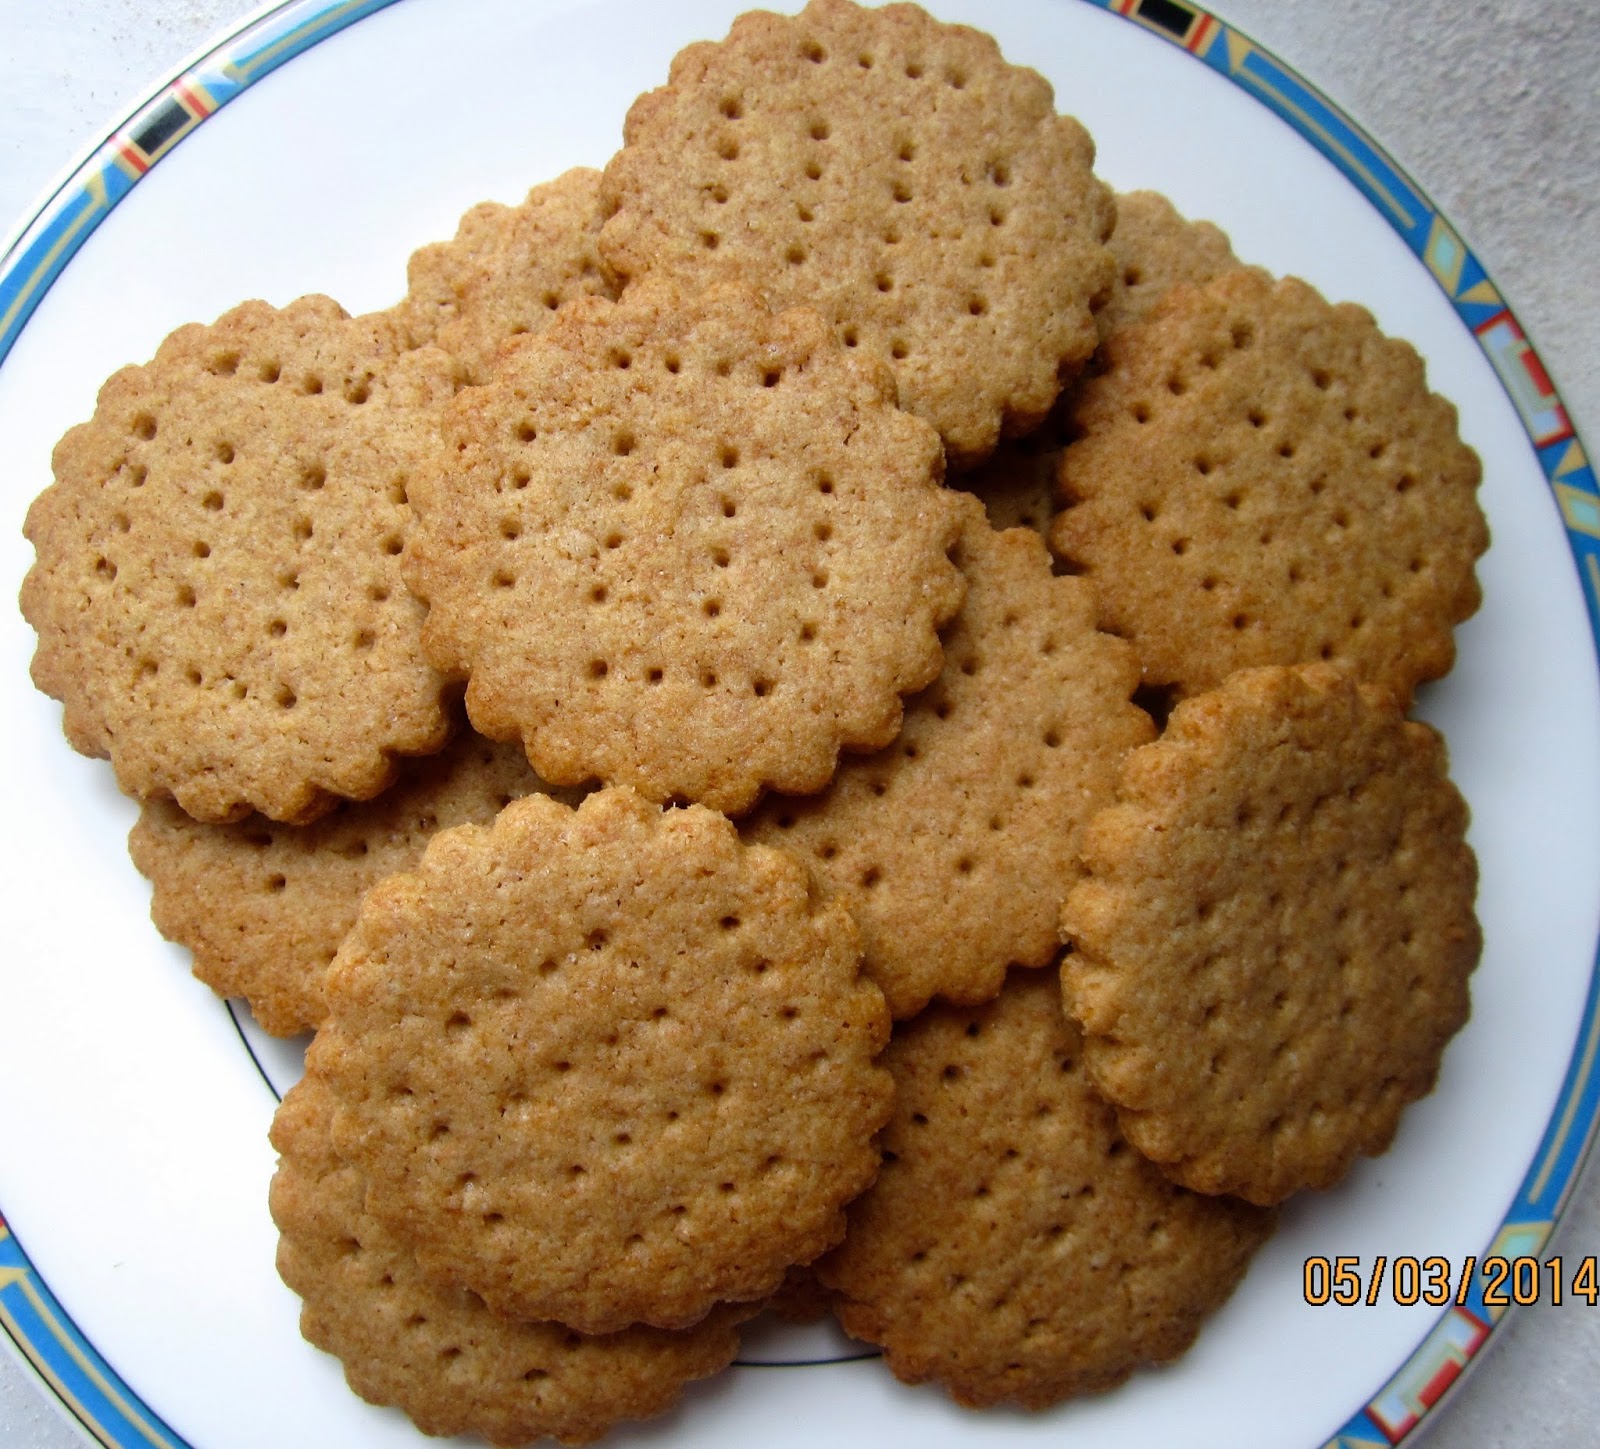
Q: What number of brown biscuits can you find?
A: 12